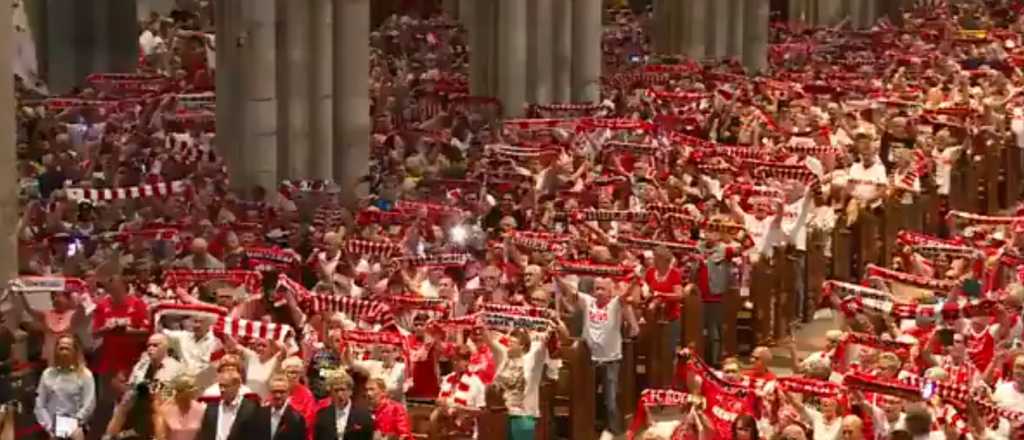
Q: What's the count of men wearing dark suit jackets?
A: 3